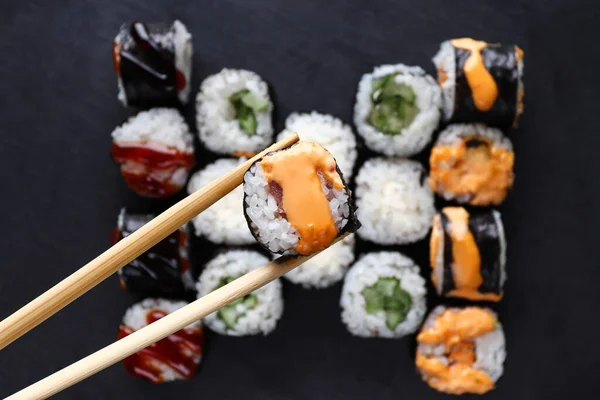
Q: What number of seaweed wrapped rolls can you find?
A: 5